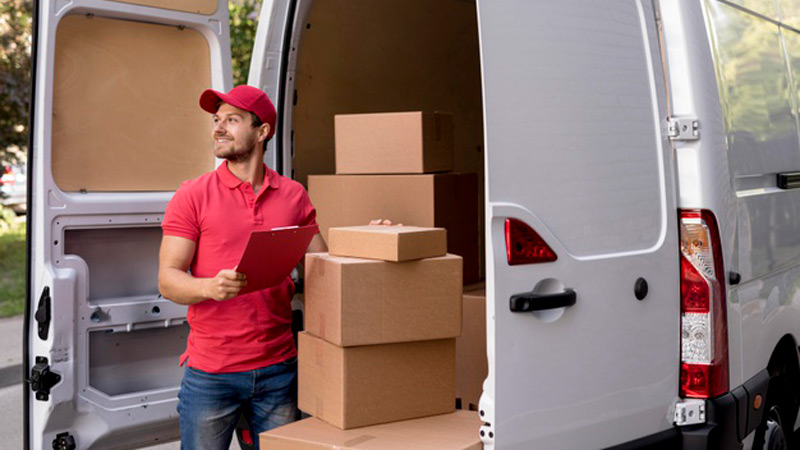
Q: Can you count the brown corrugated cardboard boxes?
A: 7